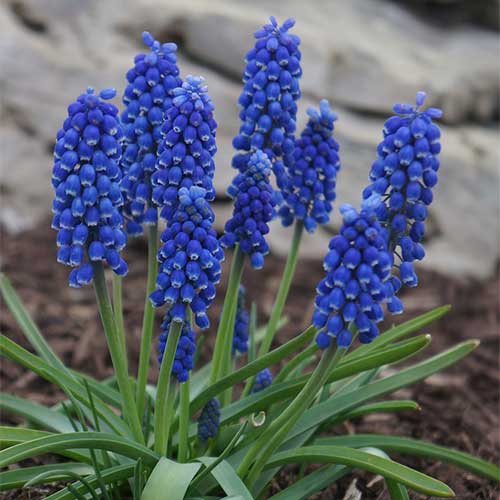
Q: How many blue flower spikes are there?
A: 13